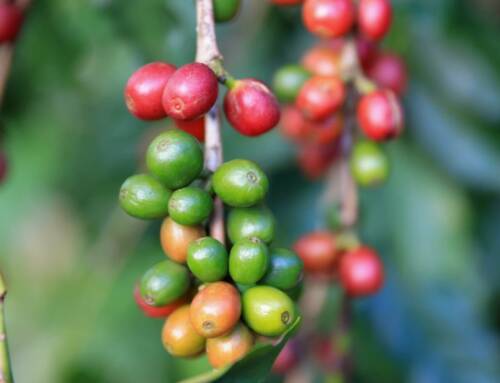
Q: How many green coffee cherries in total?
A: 13